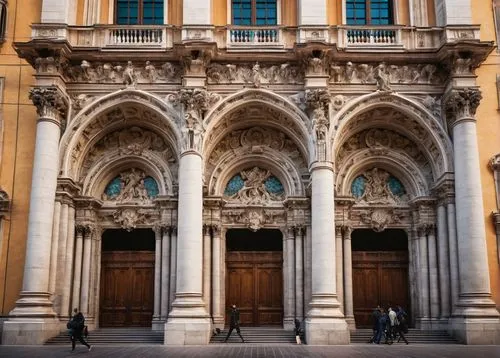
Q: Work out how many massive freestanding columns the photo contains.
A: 4